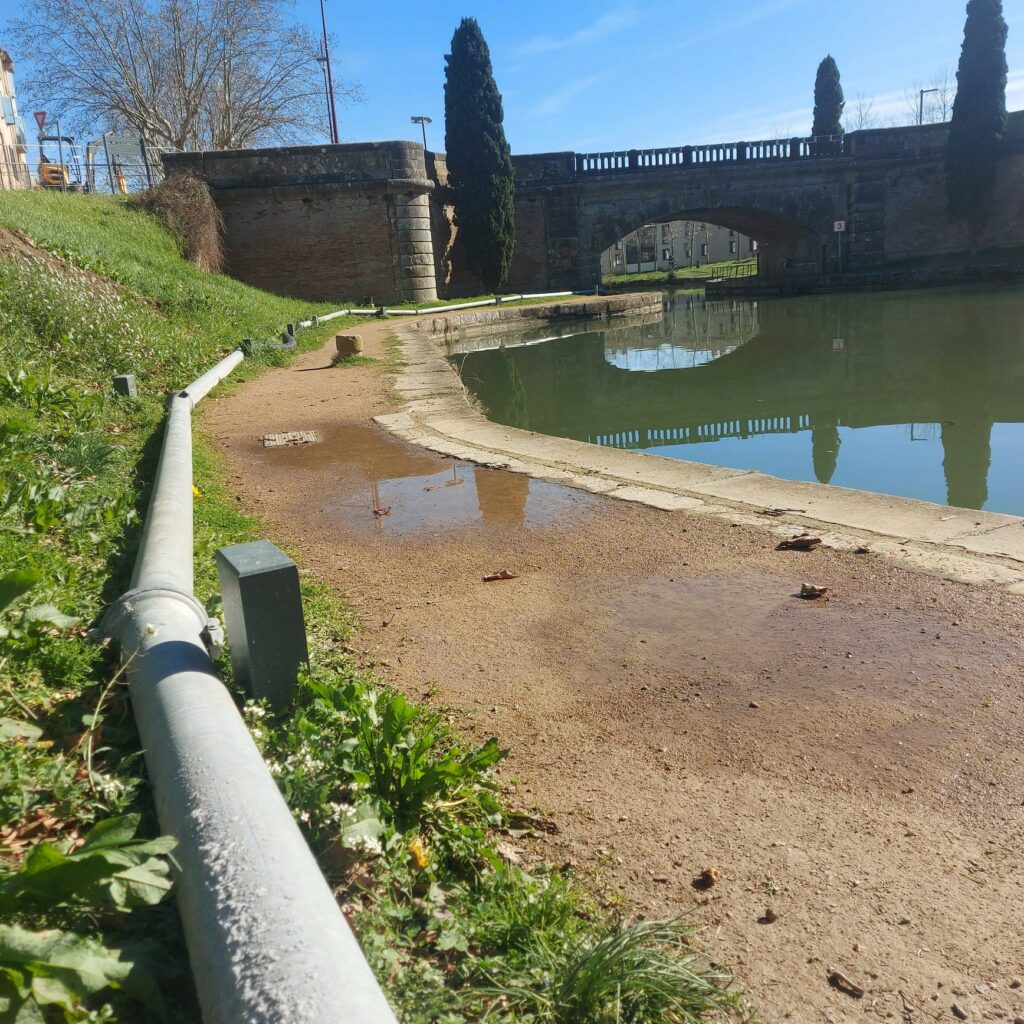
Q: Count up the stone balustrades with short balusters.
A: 1